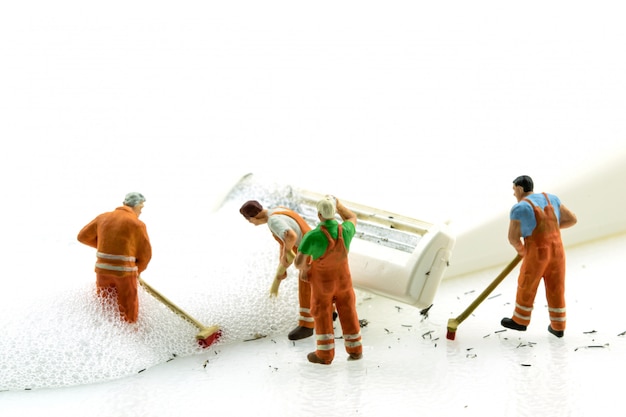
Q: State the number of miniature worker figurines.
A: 4